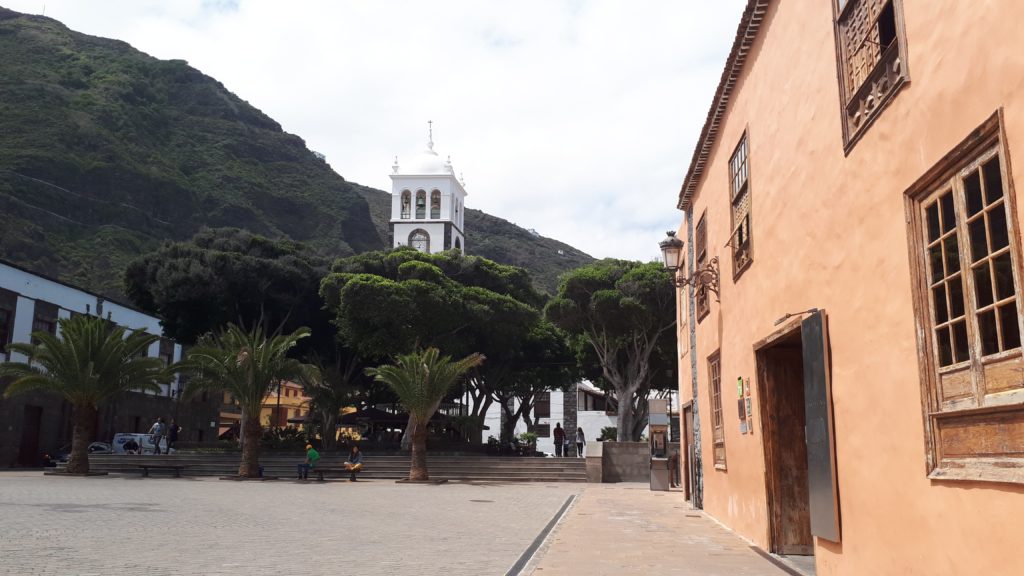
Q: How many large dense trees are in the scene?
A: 3